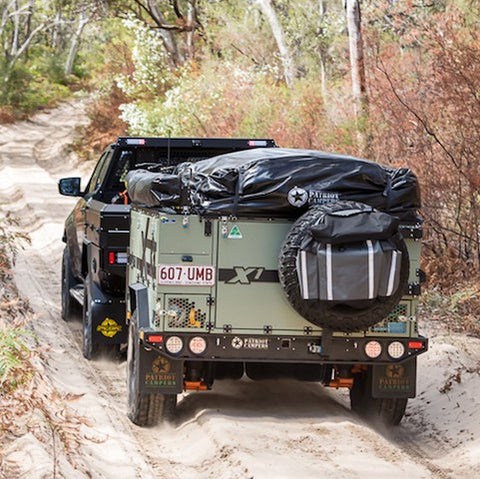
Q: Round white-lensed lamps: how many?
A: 4